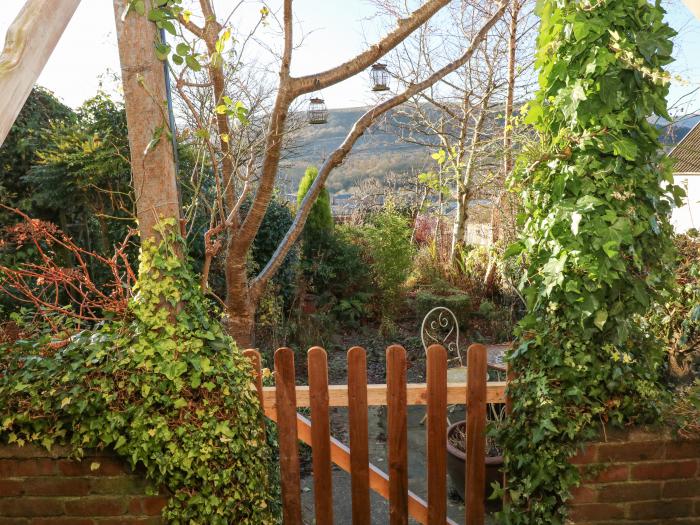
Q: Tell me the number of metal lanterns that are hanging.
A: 2